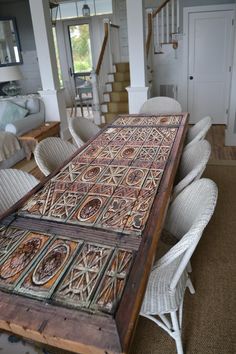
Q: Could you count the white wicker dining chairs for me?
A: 7